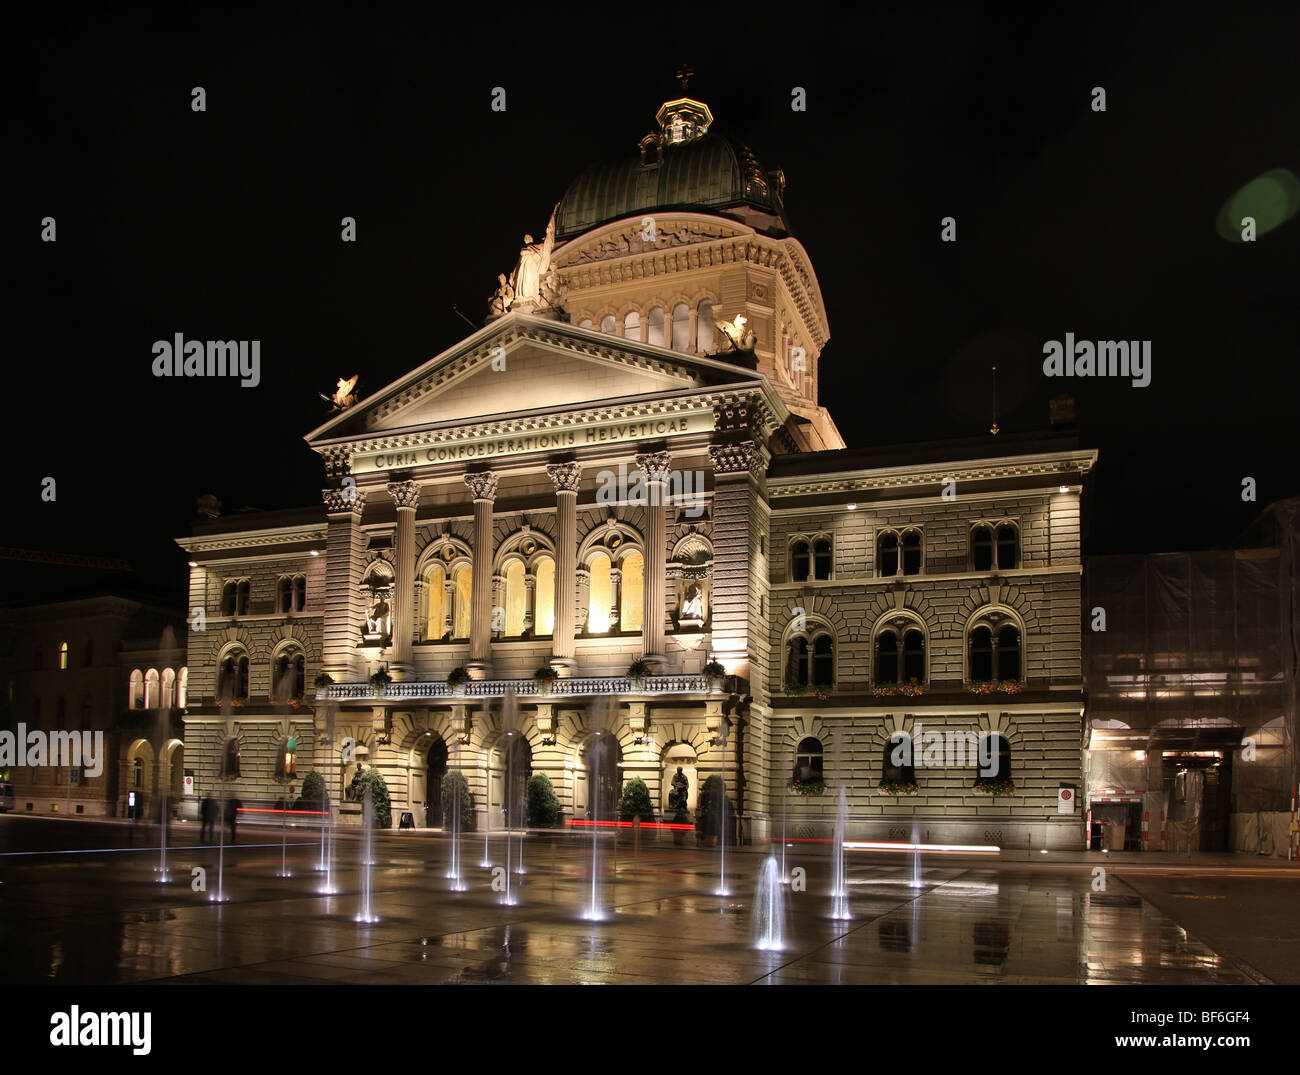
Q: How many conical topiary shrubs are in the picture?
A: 6